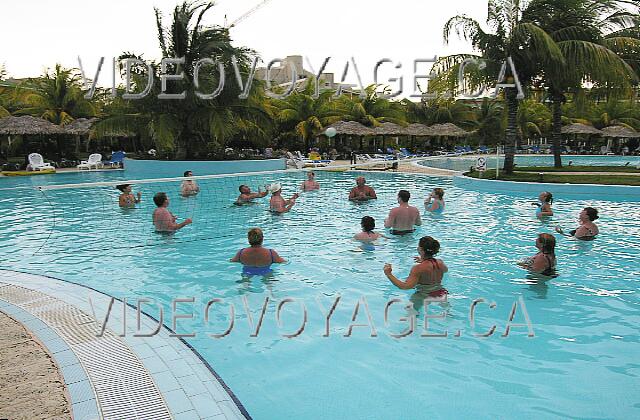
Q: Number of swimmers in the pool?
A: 15